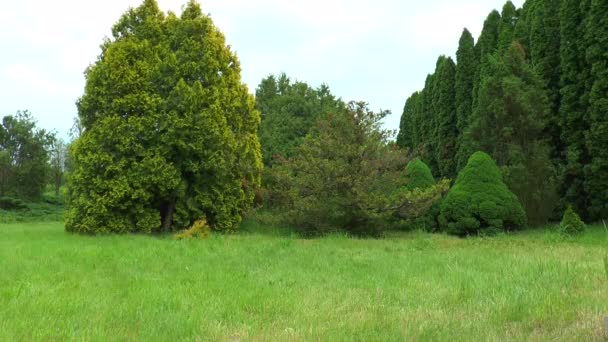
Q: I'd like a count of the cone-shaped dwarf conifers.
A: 3